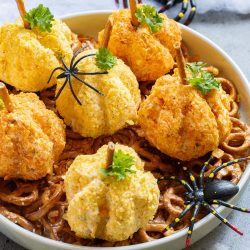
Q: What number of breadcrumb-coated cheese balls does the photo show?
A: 6